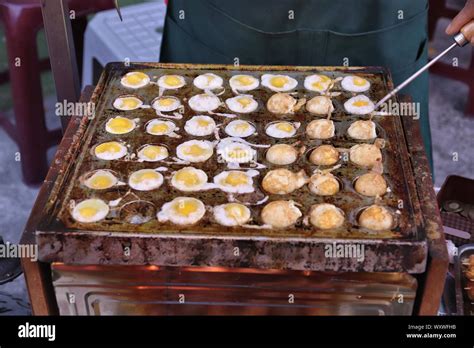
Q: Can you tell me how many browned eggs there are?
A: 13